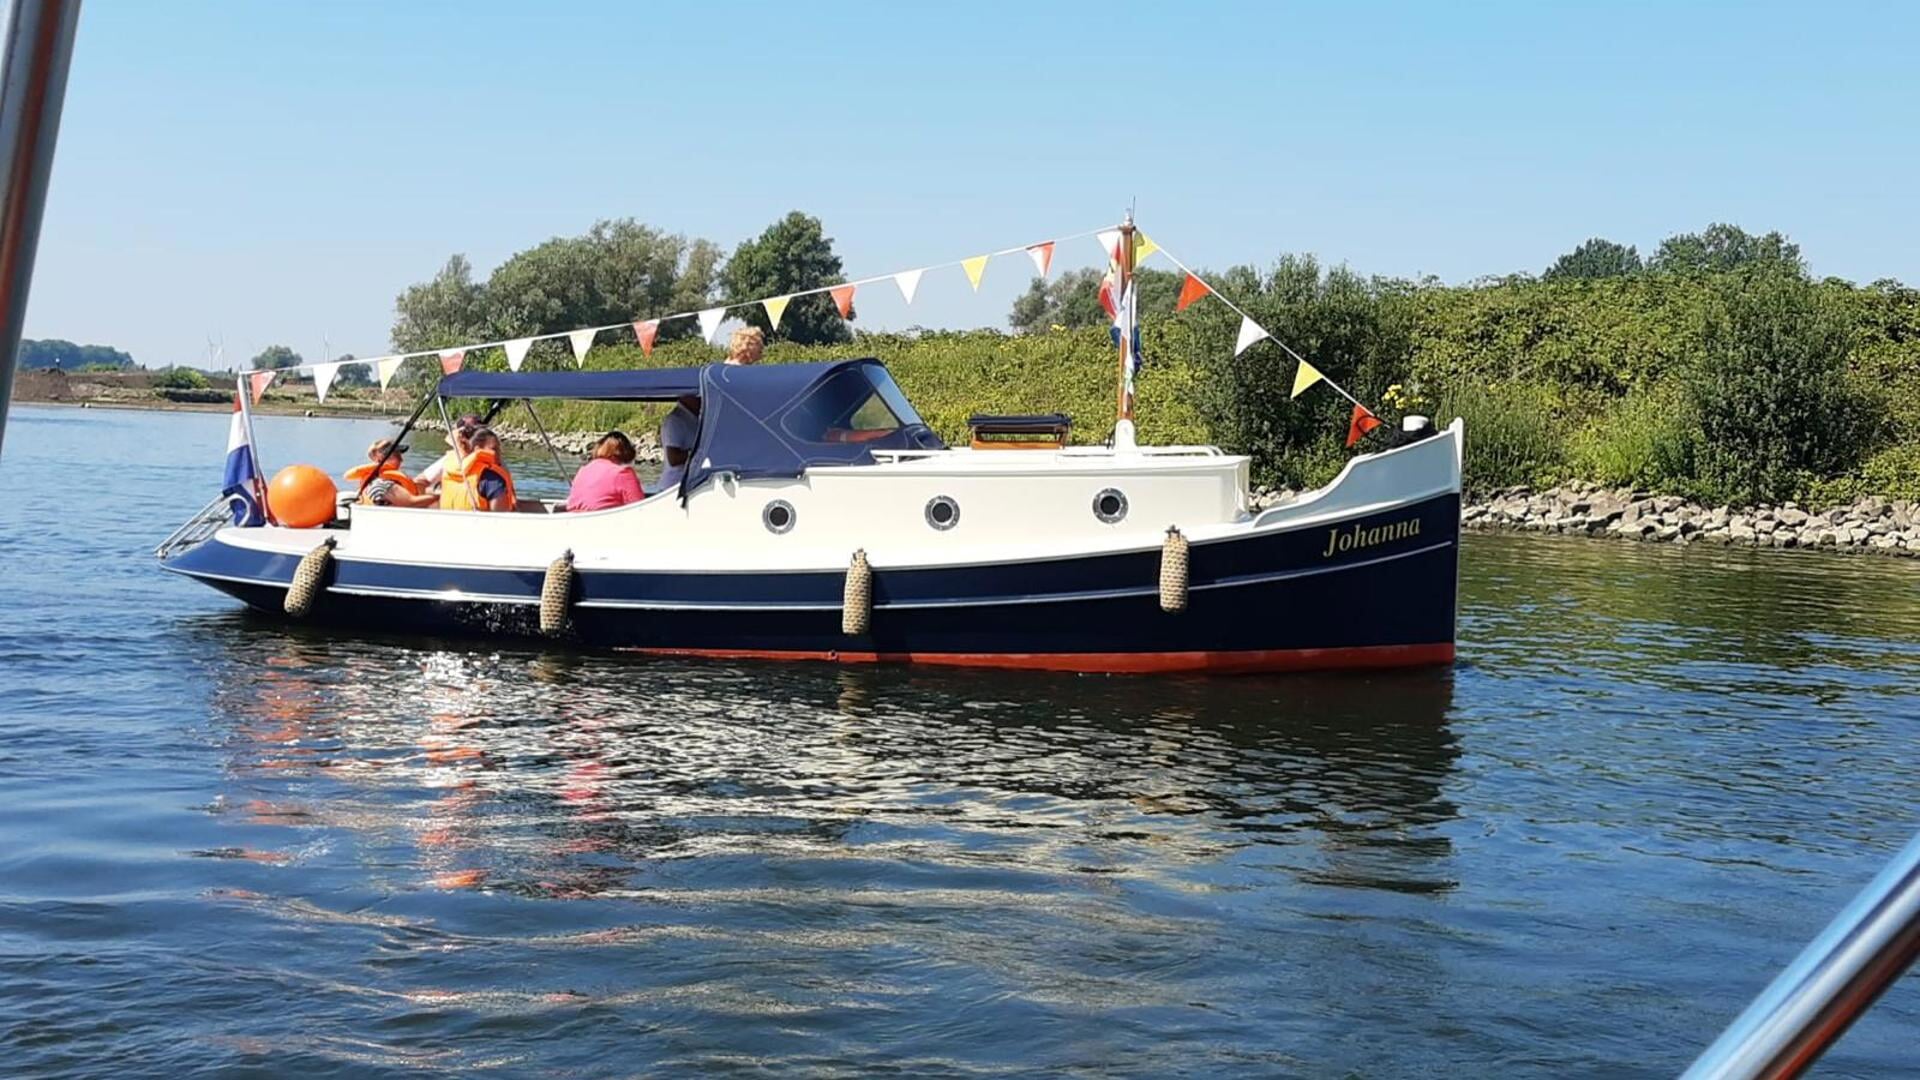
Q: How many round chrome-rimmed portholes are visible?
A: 3